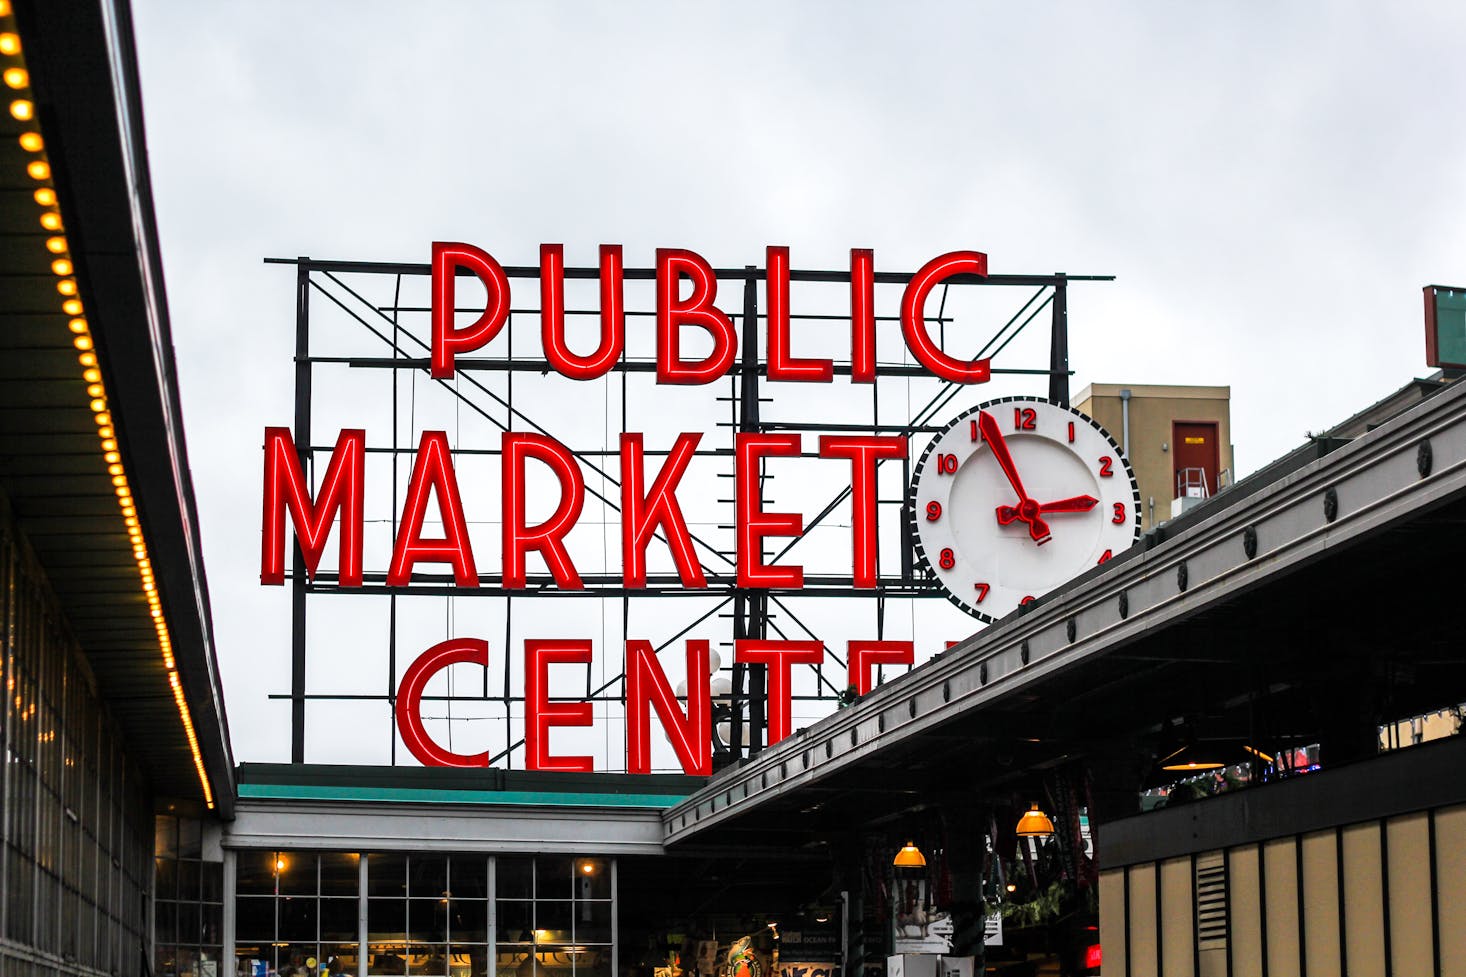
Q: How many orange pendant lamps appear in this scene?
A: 2